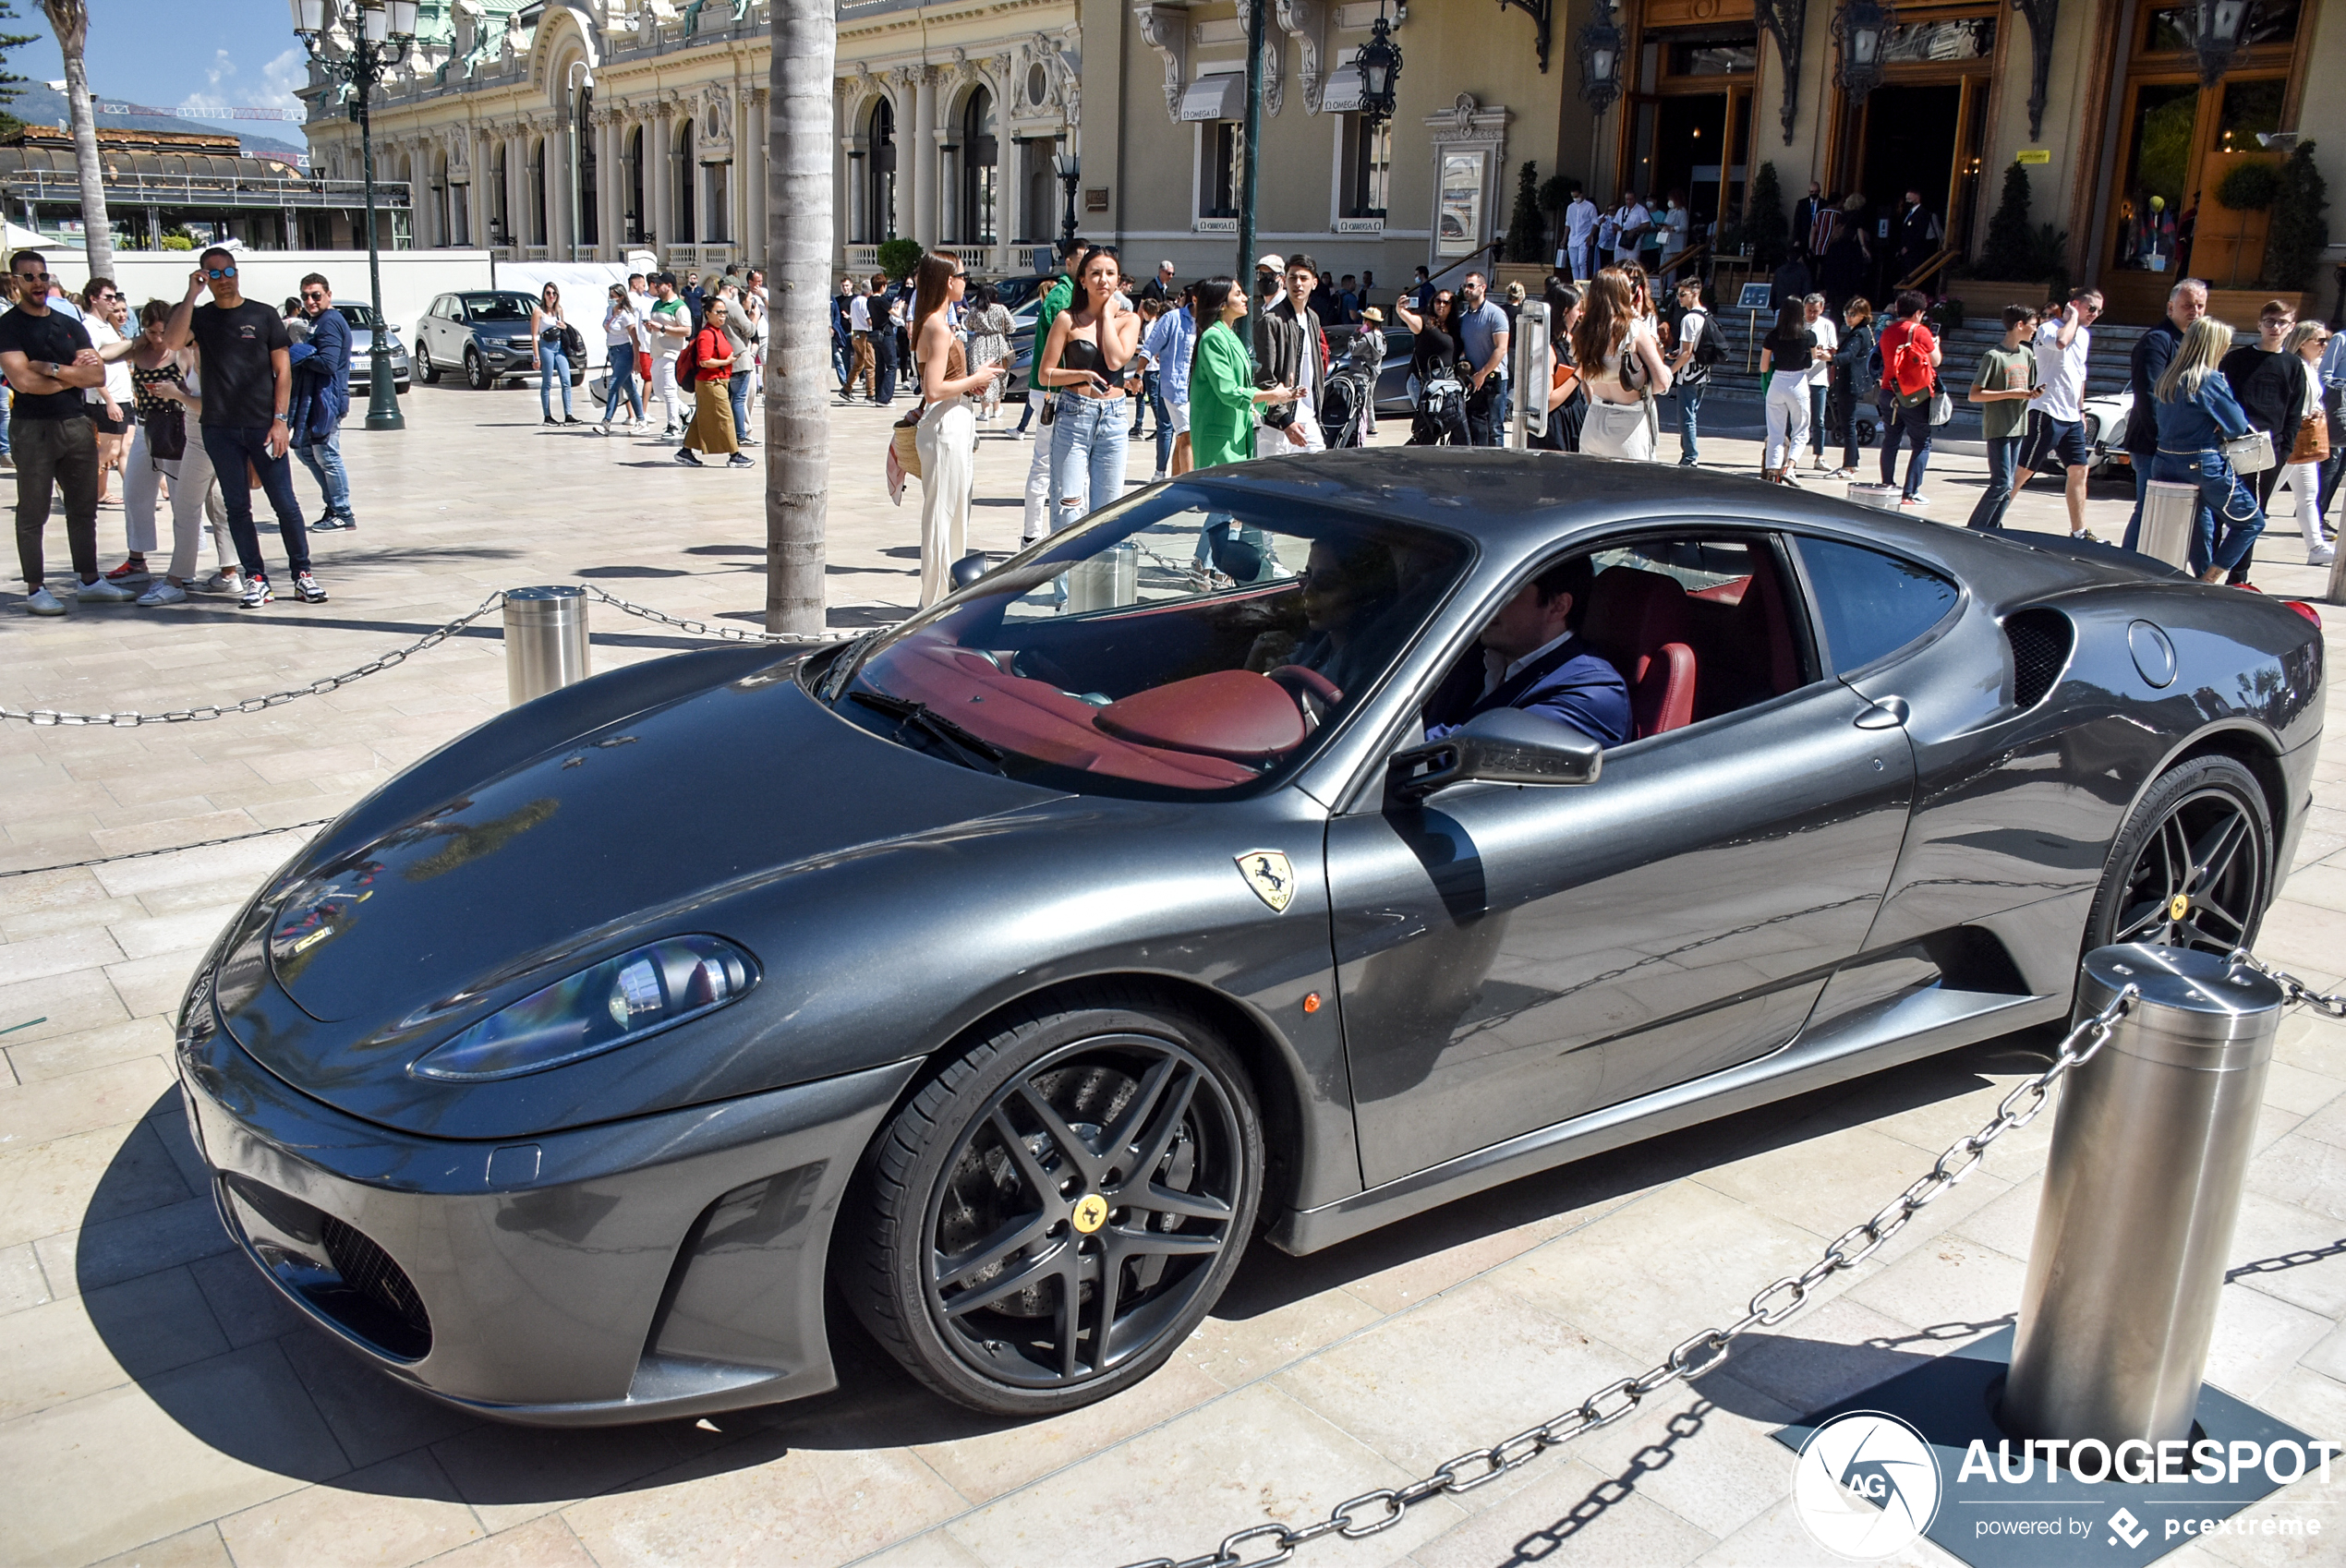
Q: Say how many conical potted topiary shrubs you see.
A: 4